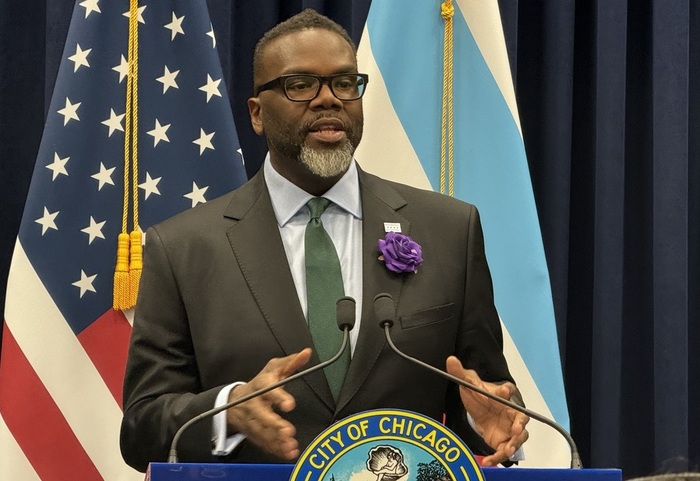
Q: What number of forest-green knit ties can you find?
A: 1